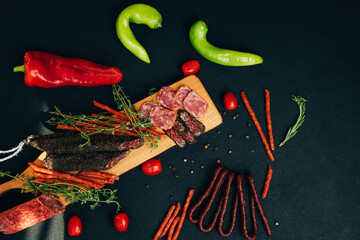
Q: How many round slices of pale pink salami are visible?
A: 5